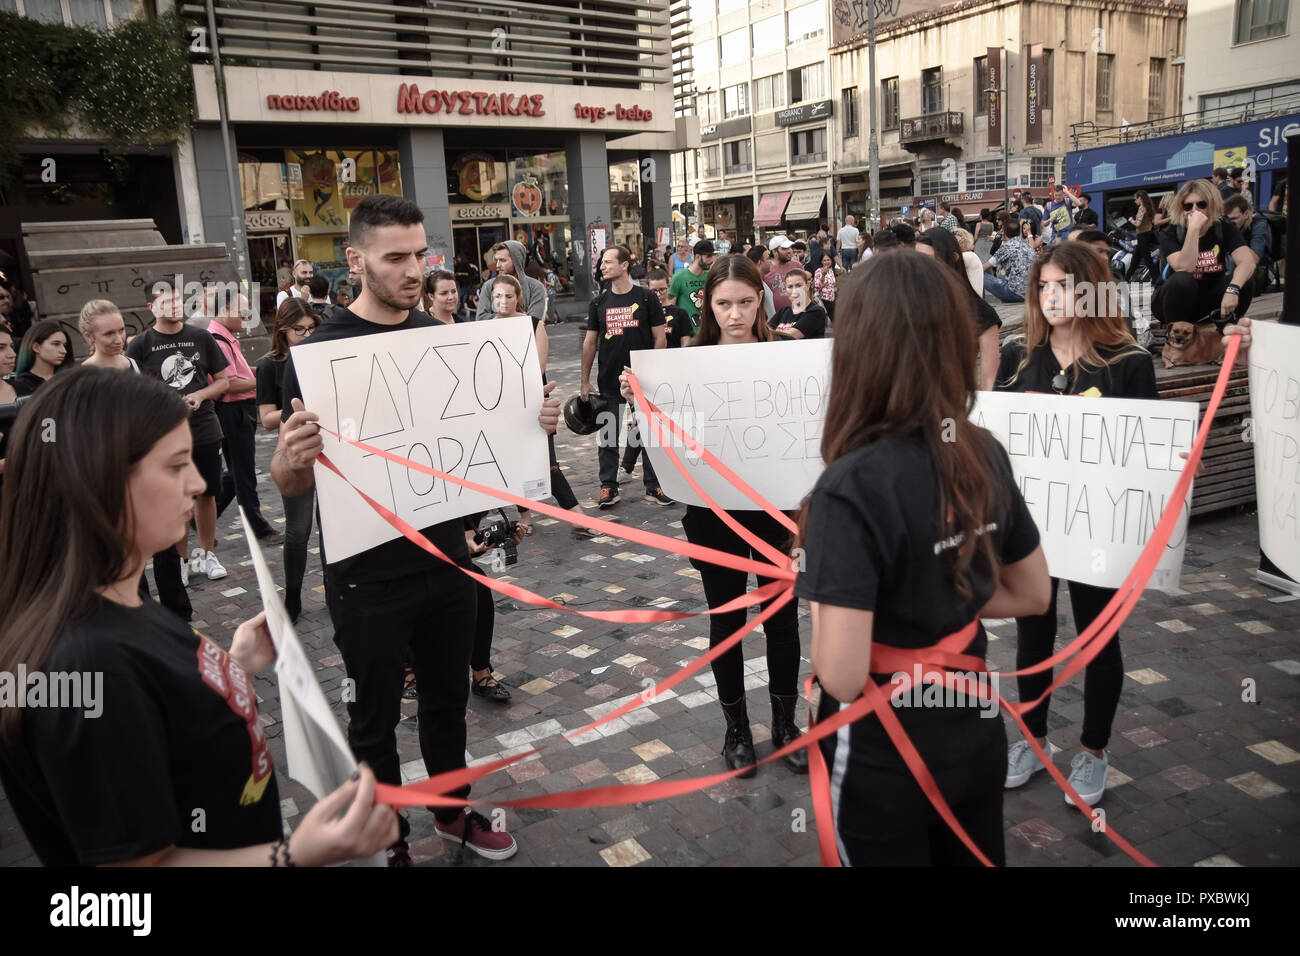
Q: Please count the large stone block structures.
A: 1